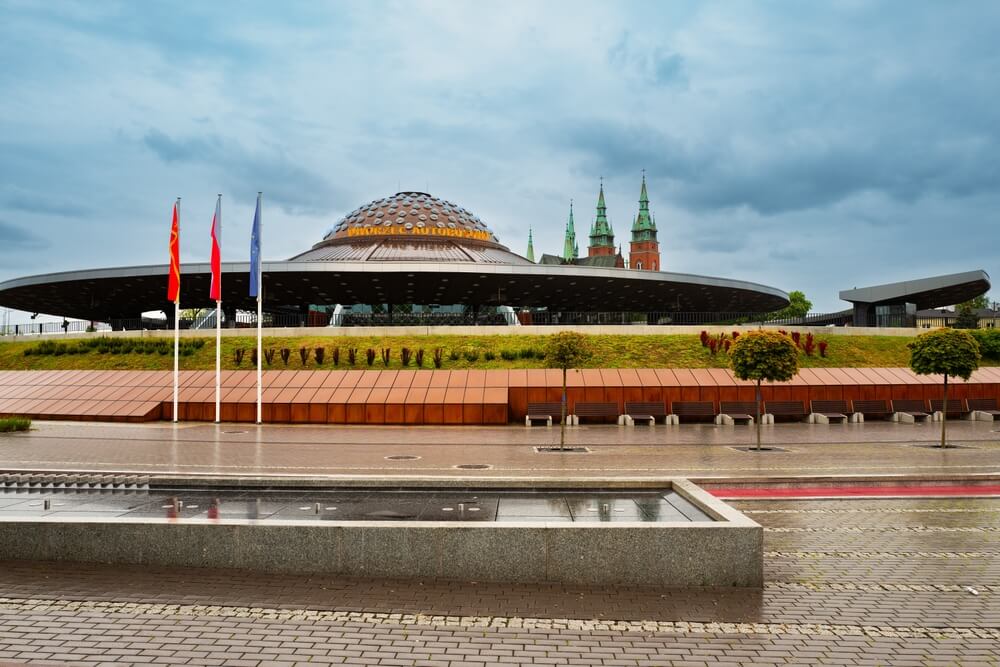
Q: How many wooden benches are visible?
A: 11